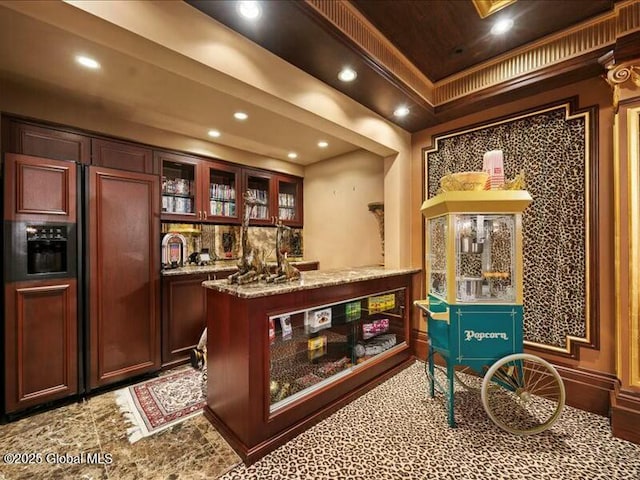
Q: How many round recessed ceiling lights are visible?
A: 9